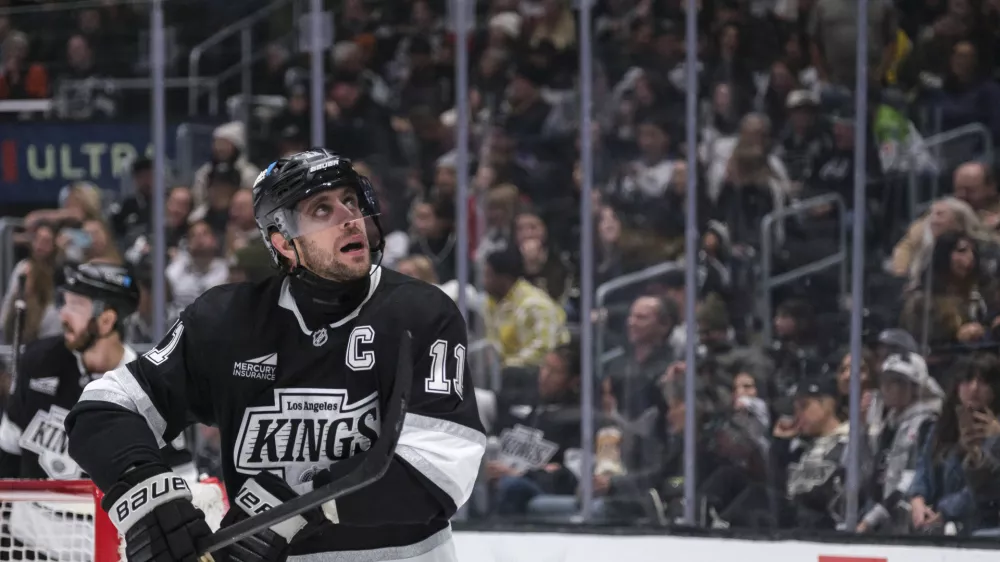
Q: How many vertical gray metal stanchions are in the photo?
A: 6